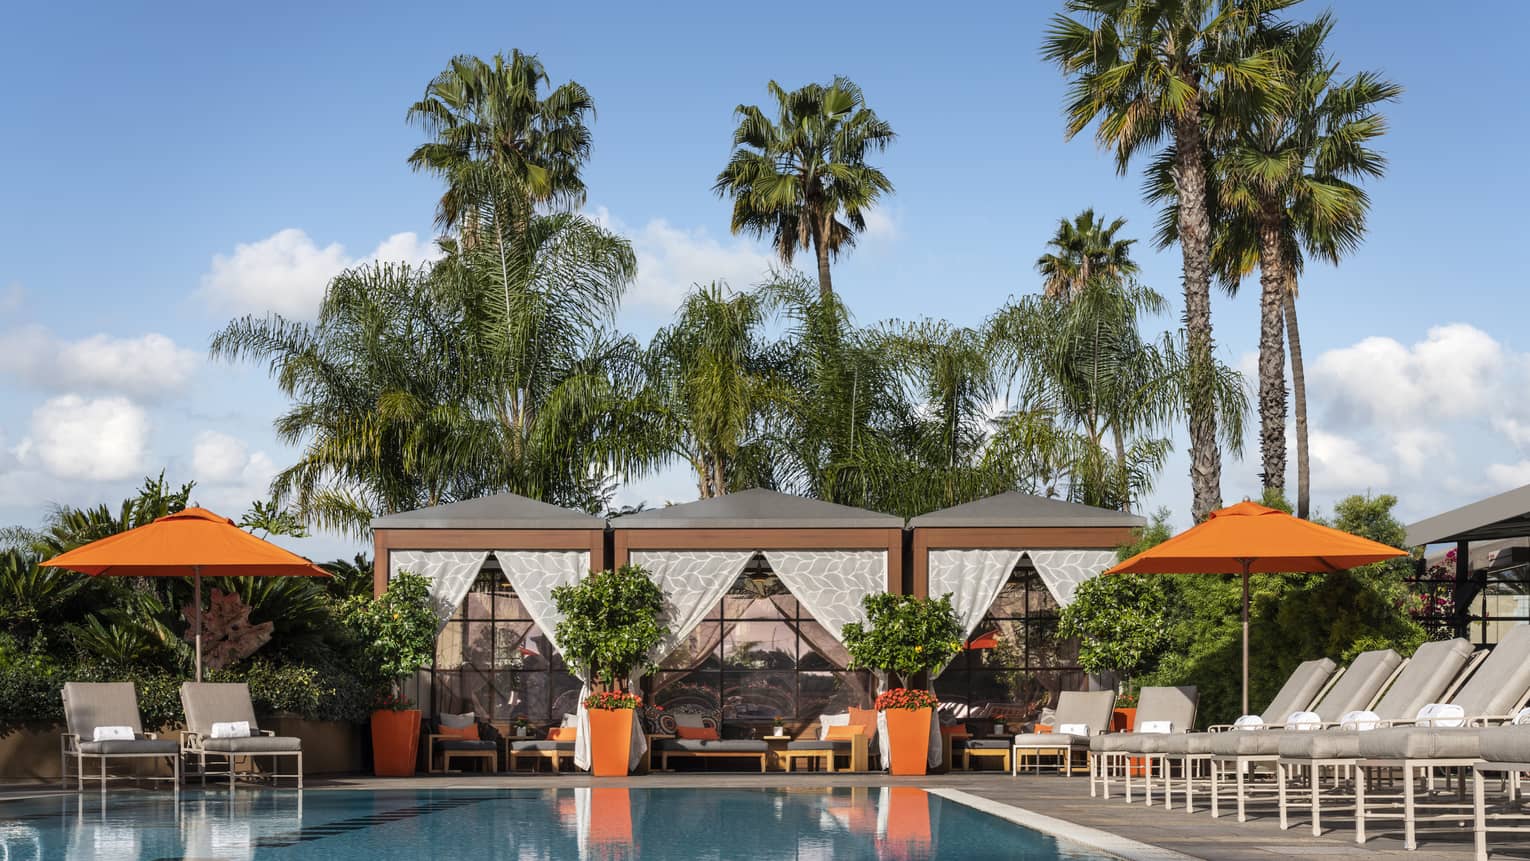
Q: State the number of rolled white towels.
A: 9